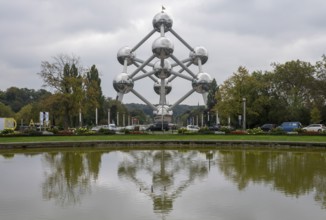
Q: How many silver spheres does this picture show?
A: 9